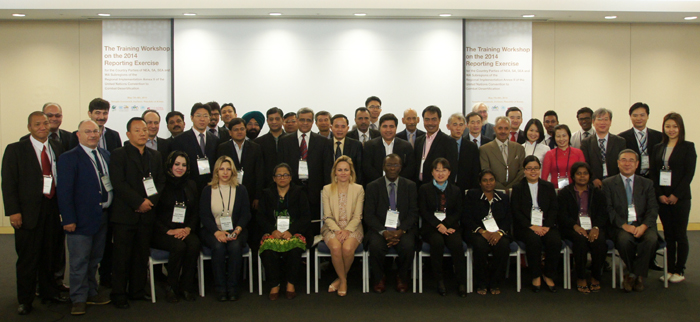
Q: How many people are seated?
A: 10